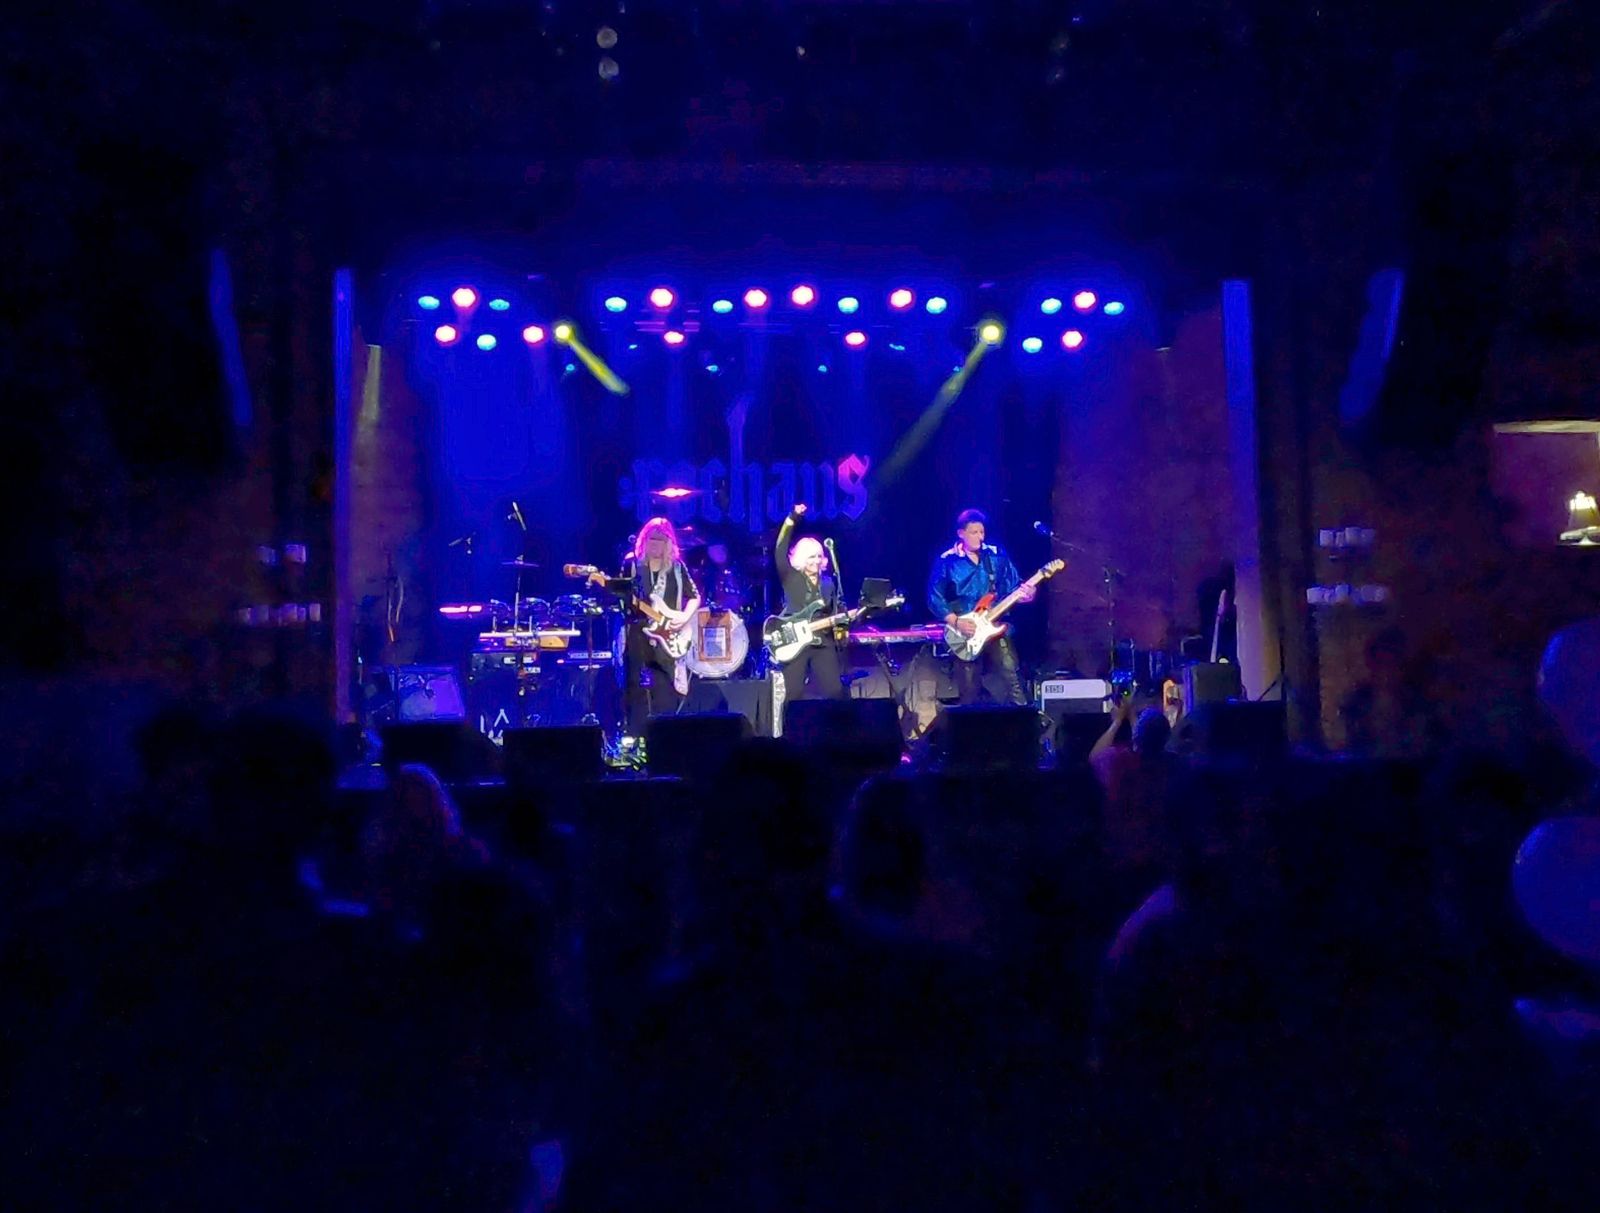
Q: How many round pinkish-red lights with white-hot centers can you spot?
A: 11